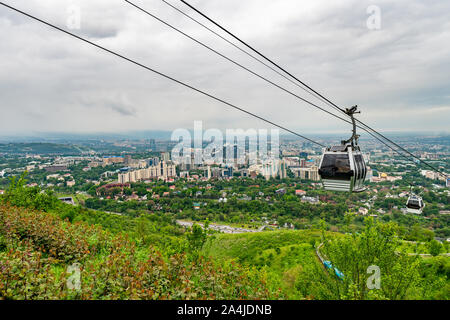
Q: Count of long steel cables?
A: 4